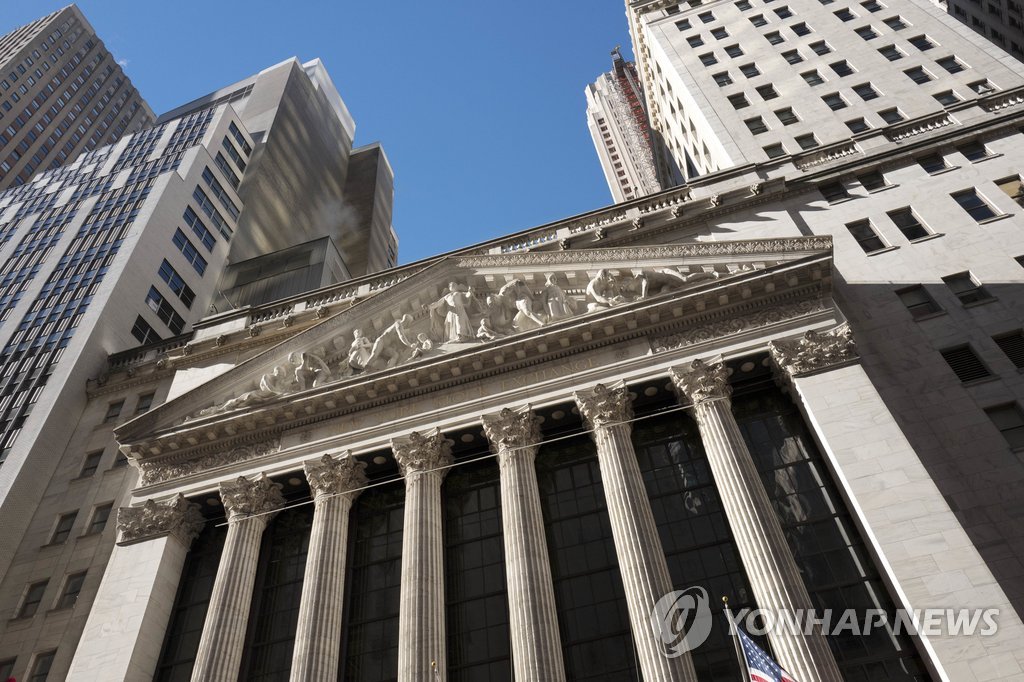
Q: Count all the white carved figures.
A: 11